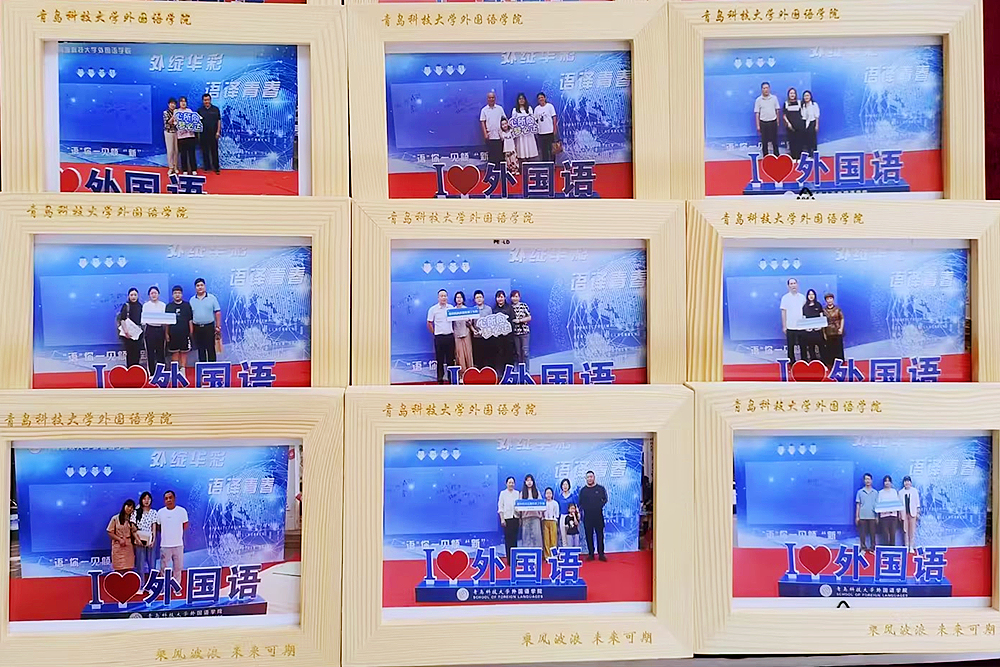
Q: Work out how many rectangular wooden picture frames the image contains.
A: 9